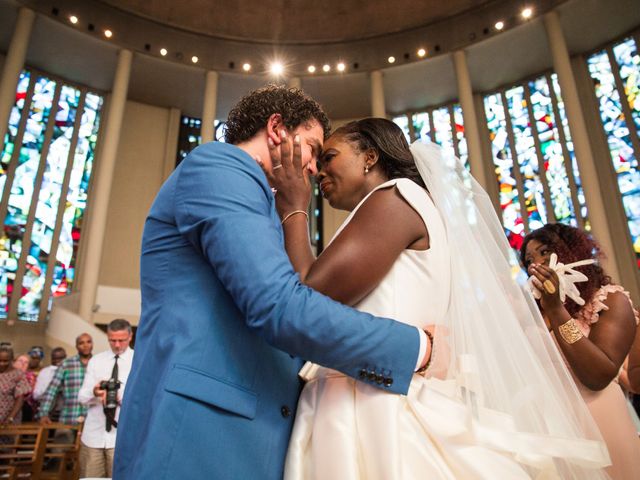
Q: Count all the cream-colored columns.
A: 7